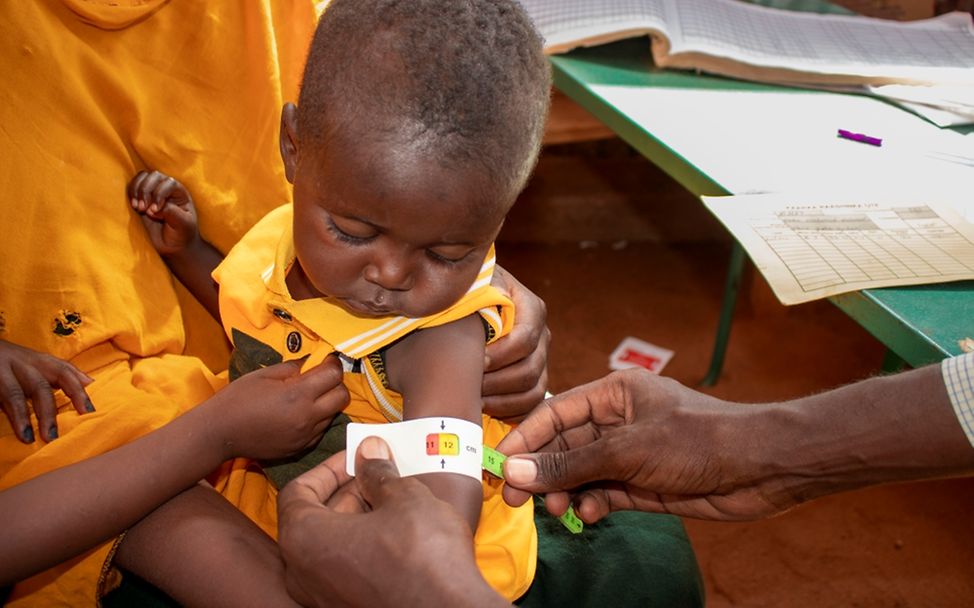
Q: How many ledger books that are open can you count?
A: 1